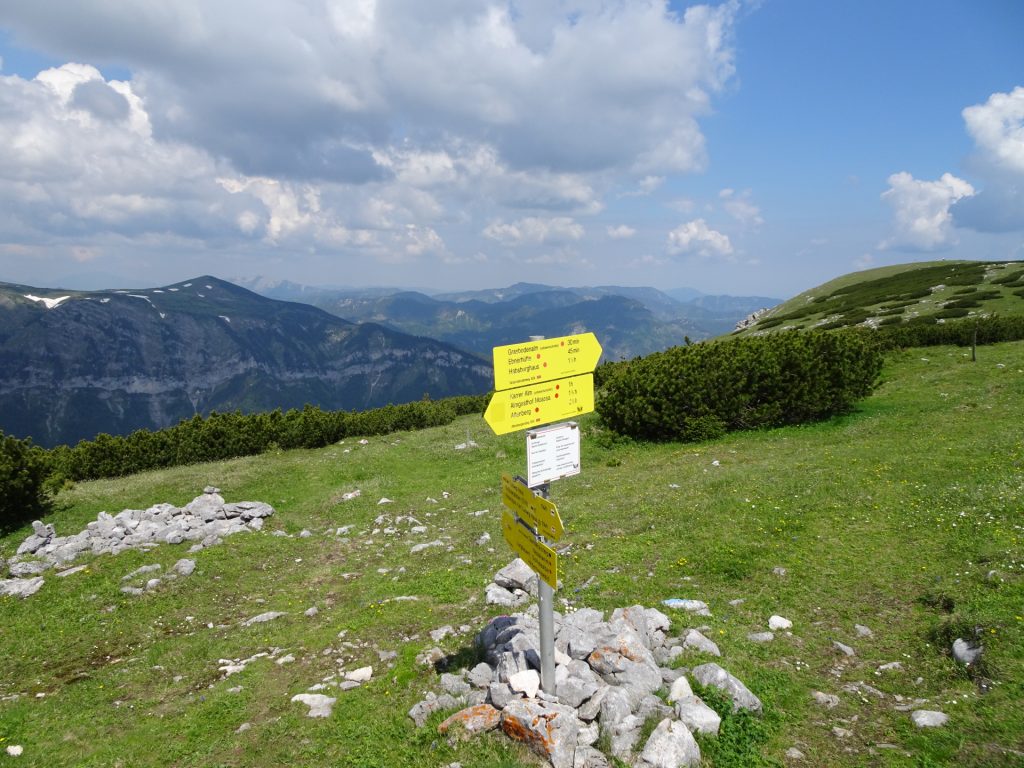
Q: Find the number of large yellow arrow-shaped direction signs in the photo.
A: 4